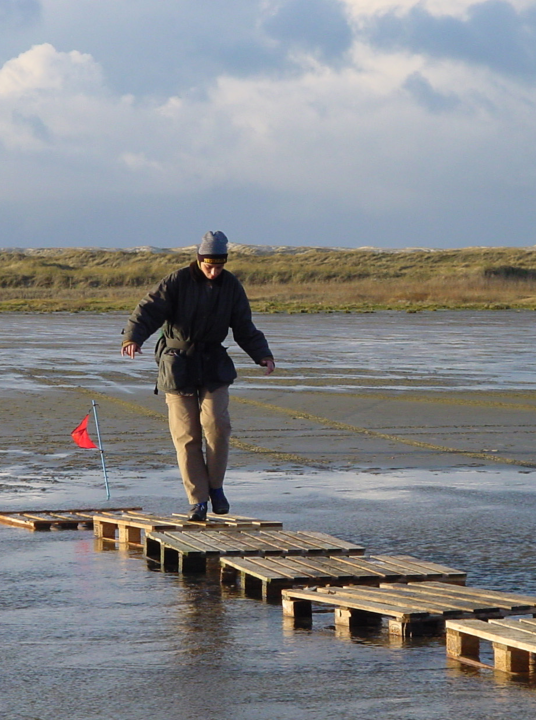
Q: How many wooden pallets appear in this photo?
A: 6